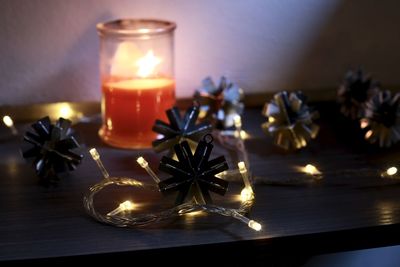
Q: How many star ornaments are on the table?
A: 7